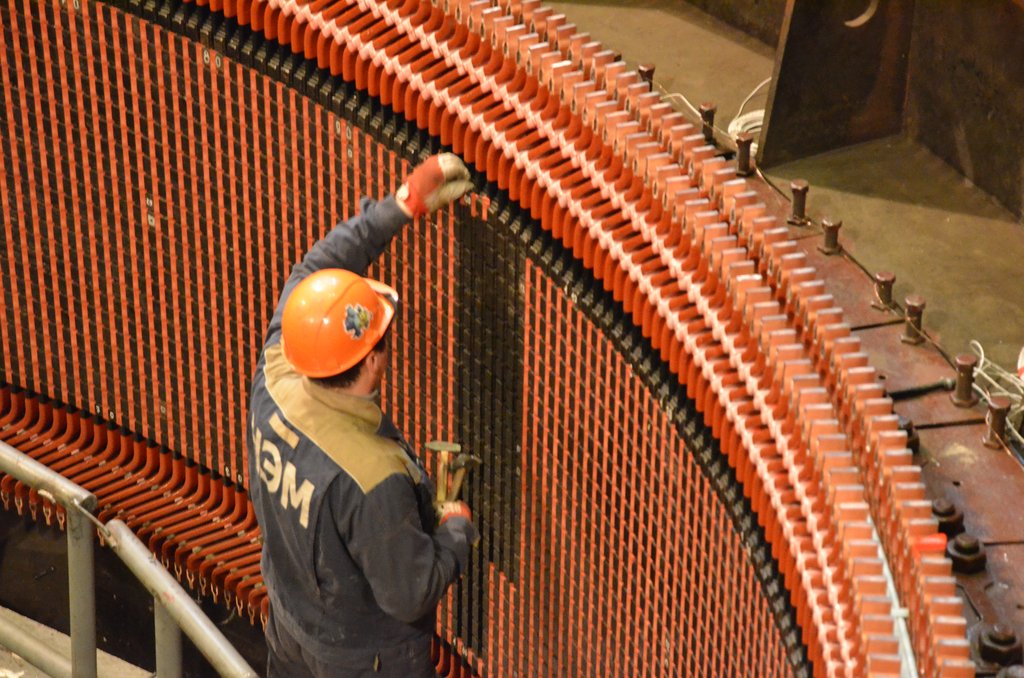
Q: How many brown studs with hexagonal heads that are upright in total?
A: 9